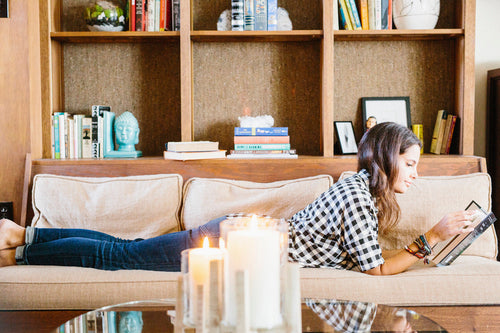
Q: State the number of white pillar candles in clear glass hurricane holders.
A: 2